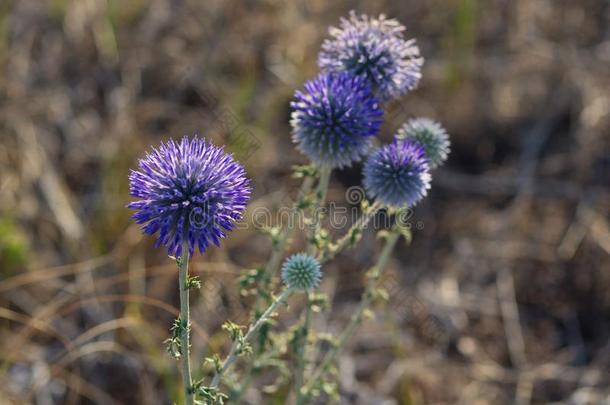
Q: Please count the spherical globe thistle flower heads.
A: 6